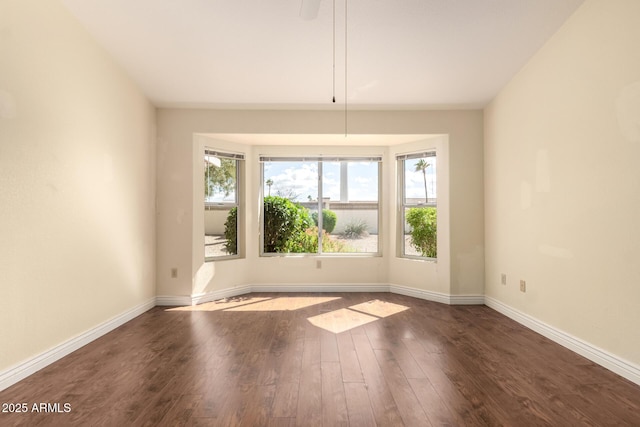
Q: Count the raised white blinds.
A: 3